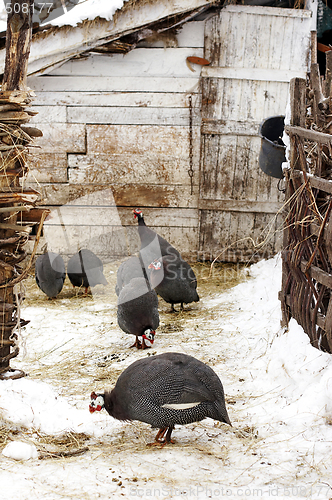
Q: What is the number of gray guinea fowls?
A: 6